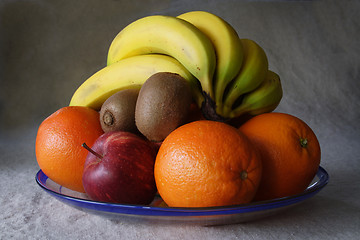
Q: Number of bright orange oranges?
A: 3